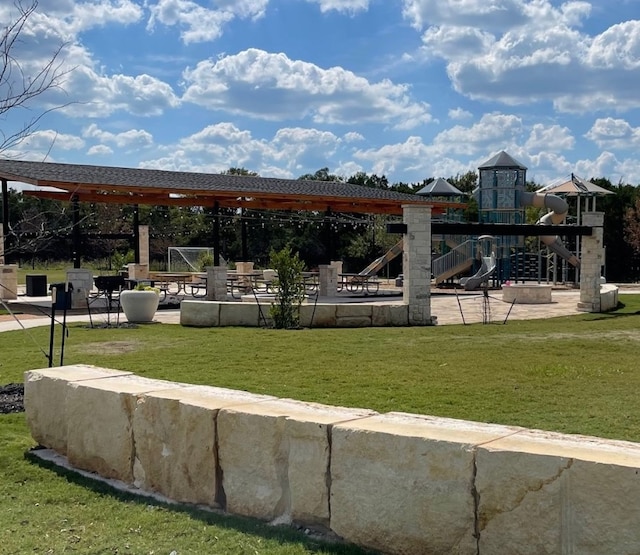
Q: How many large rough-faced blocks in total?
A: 6